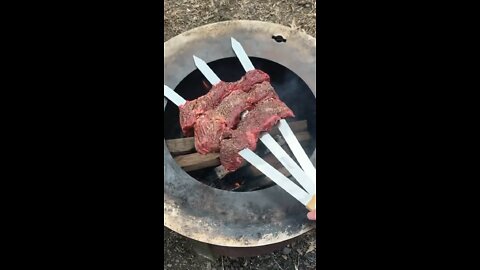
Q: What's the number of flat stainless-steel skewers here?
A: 3